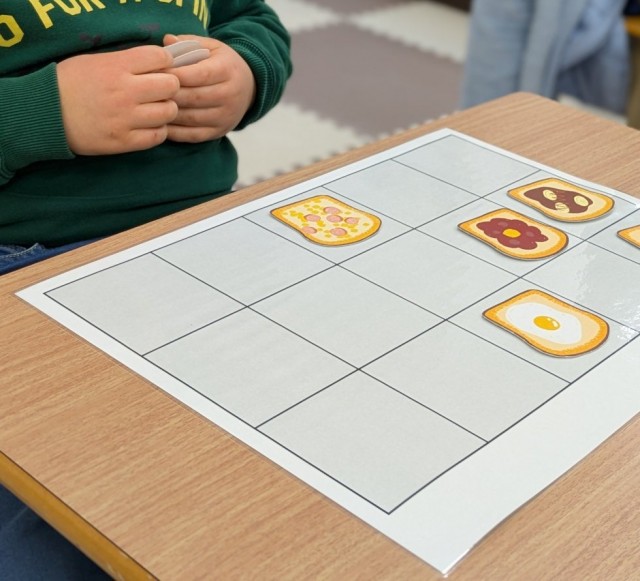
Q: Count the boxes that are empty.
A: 10